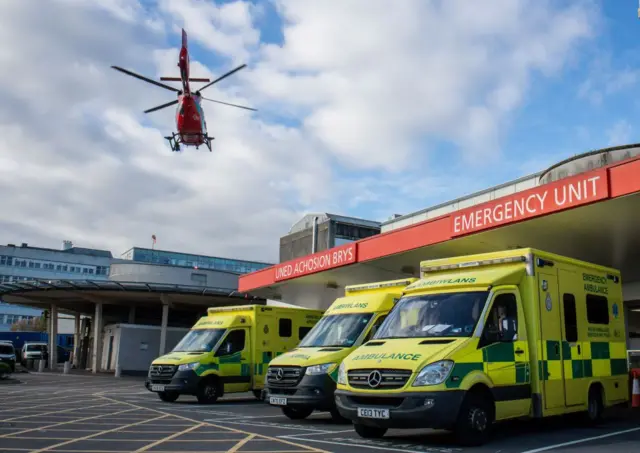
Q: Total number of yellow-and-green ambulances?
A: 3